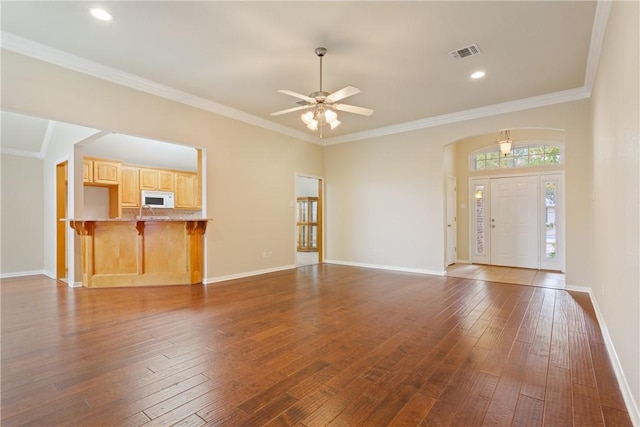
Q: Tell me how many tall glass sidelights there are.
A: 2